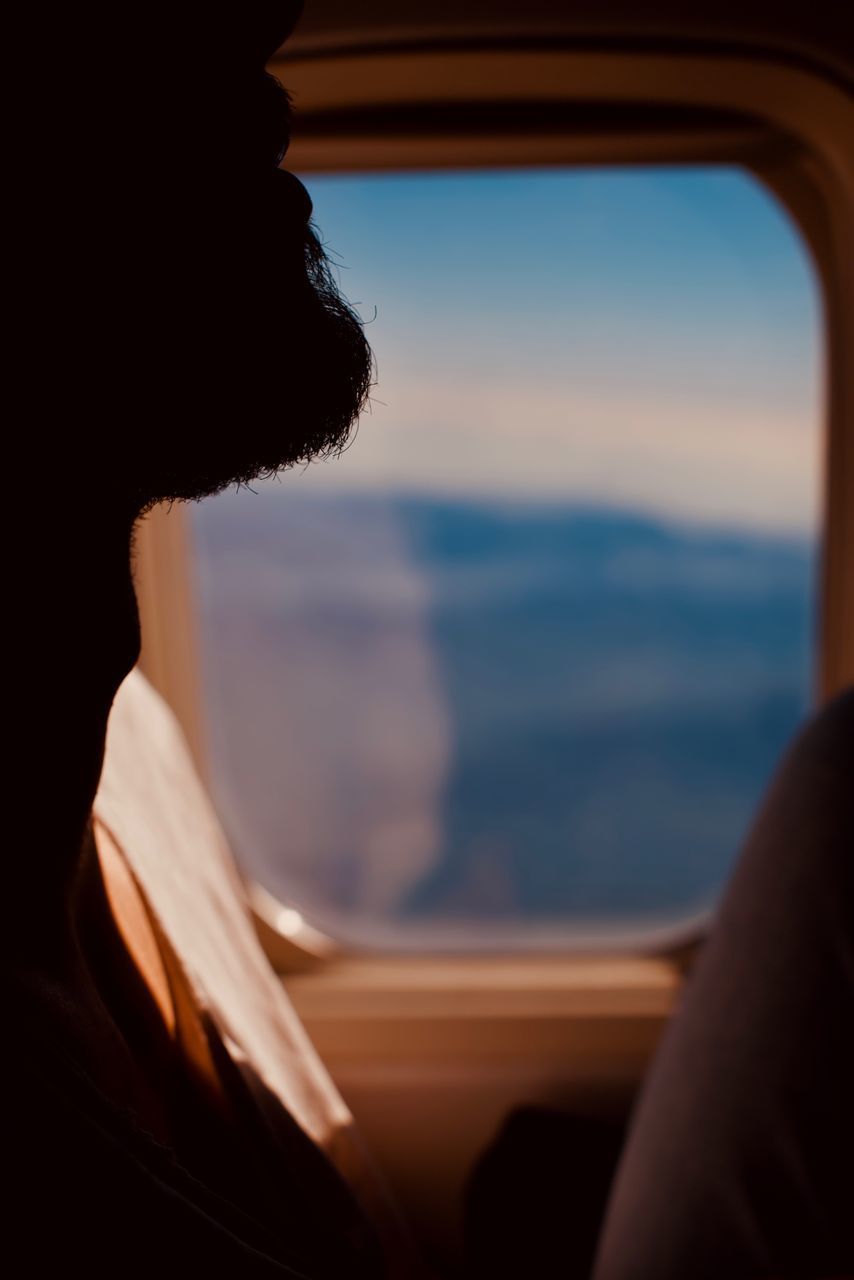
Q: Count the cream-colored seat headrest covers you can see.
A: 1